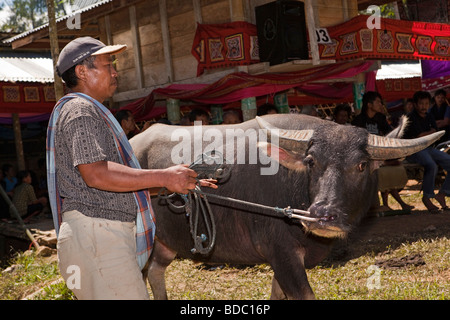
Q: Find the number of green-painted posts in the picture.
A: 5